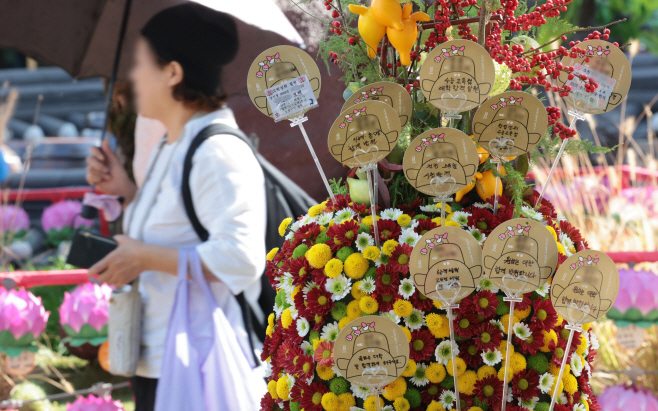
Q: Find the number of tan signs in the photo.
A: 11